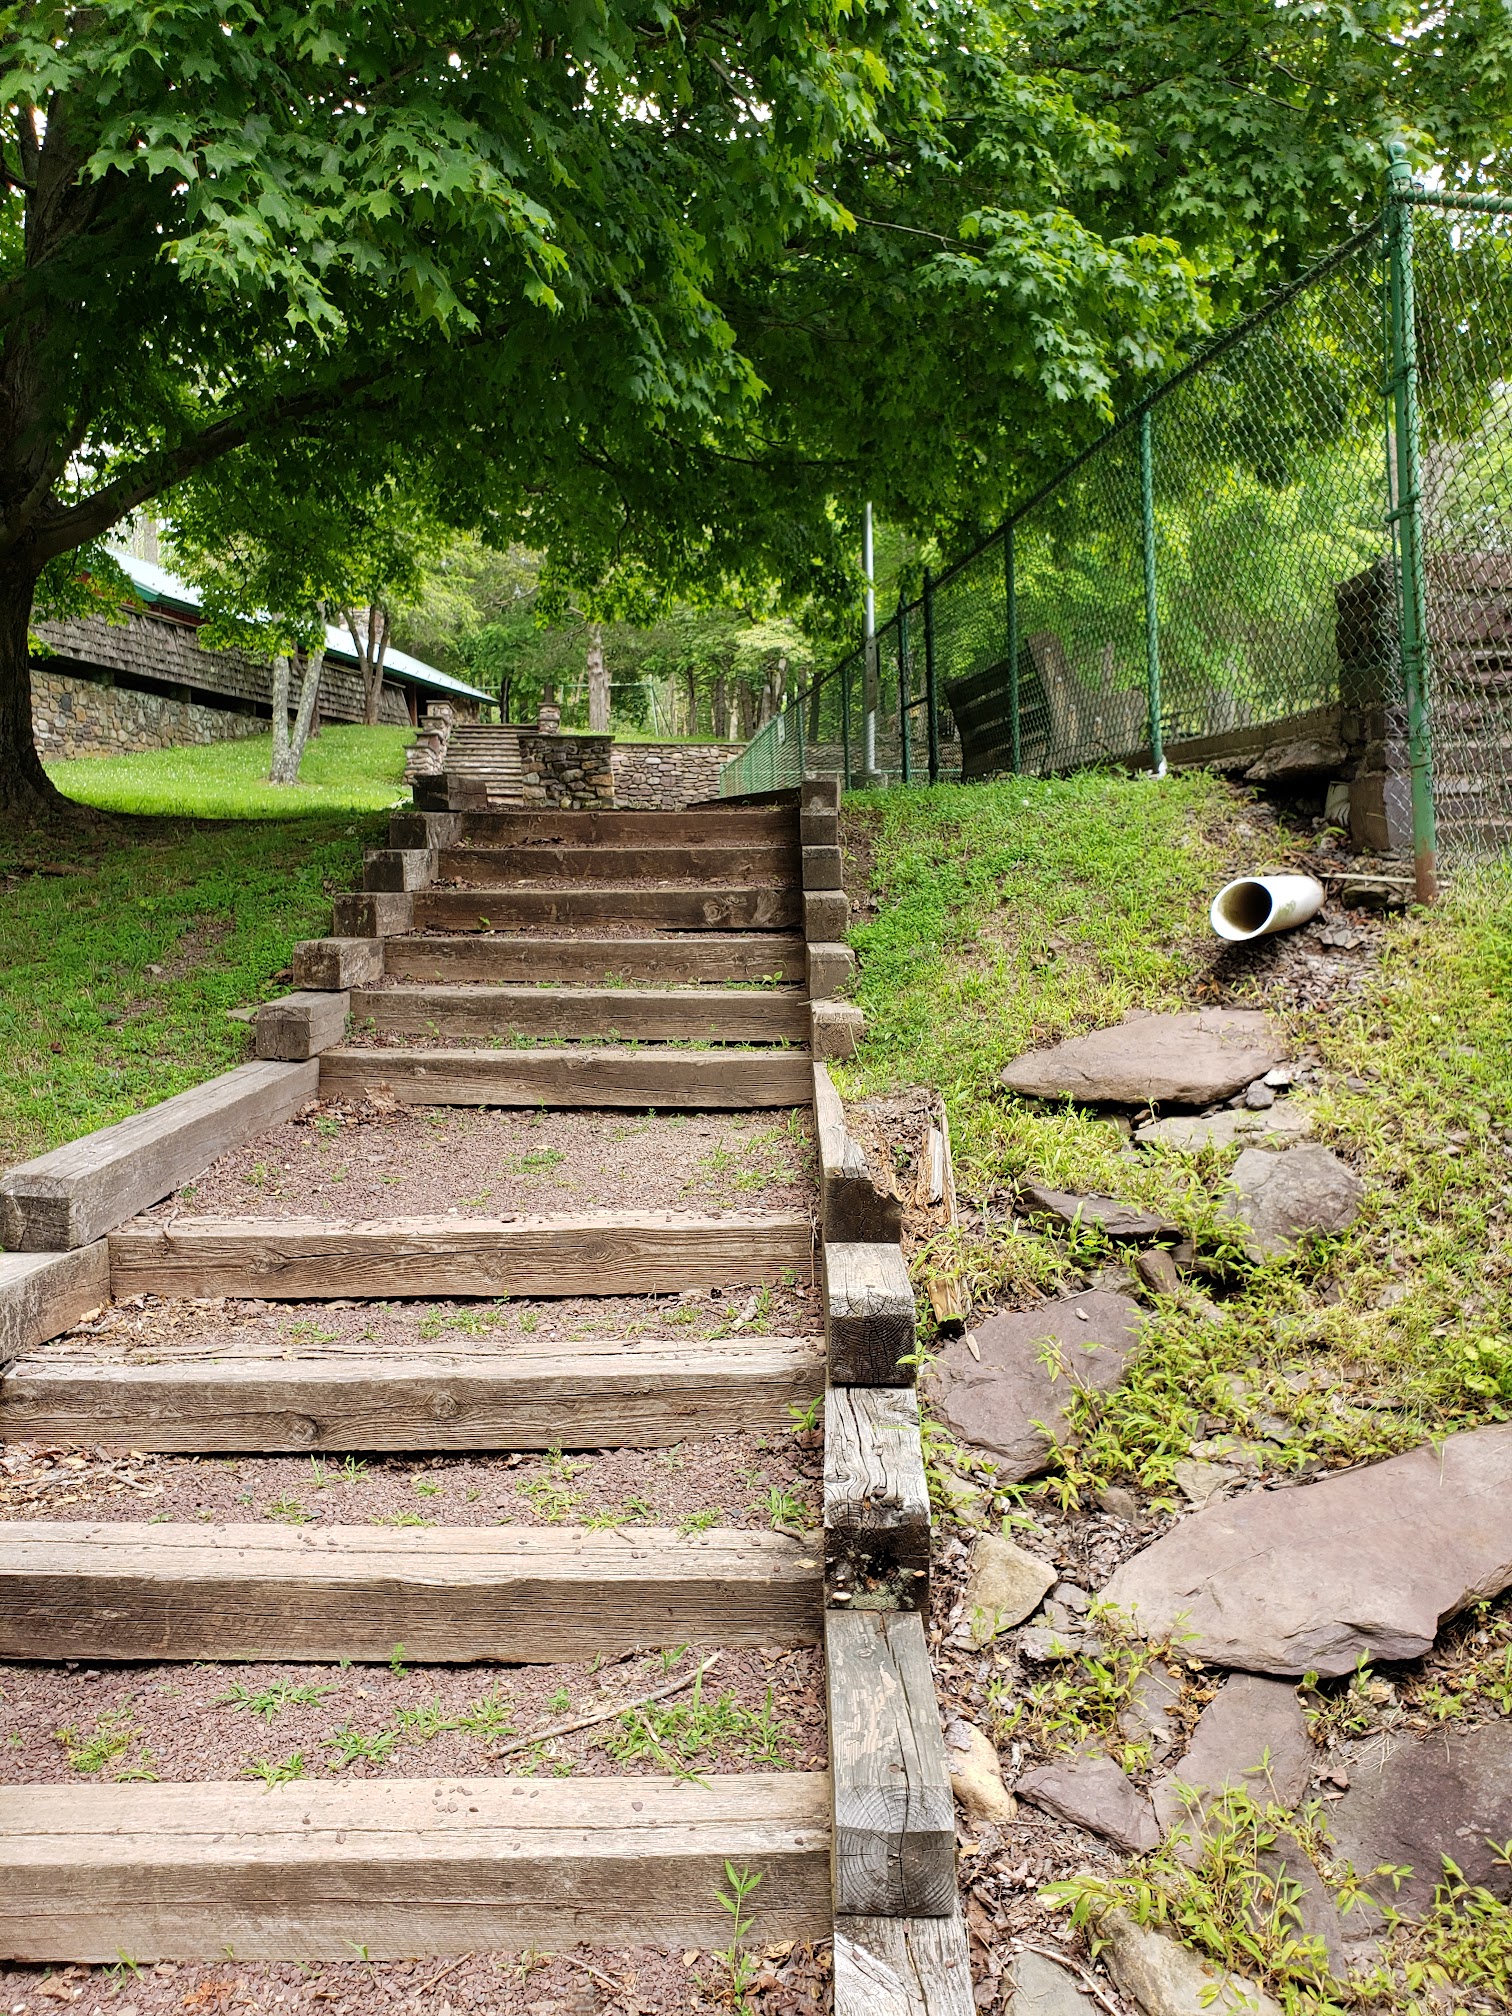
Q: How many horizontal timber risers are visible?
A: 10